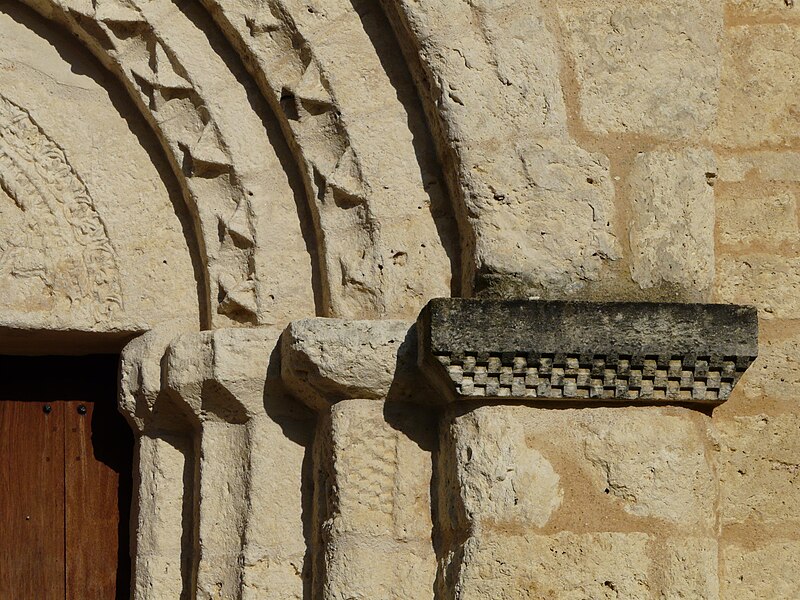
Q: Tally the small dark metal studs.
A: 2